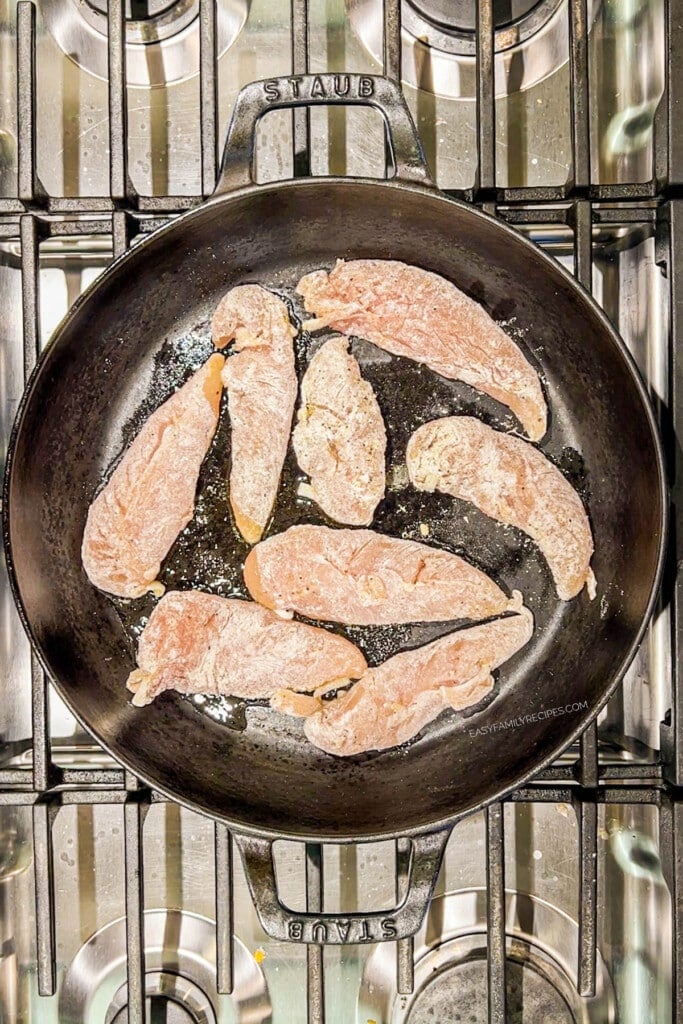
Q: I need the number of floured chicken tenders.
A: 8